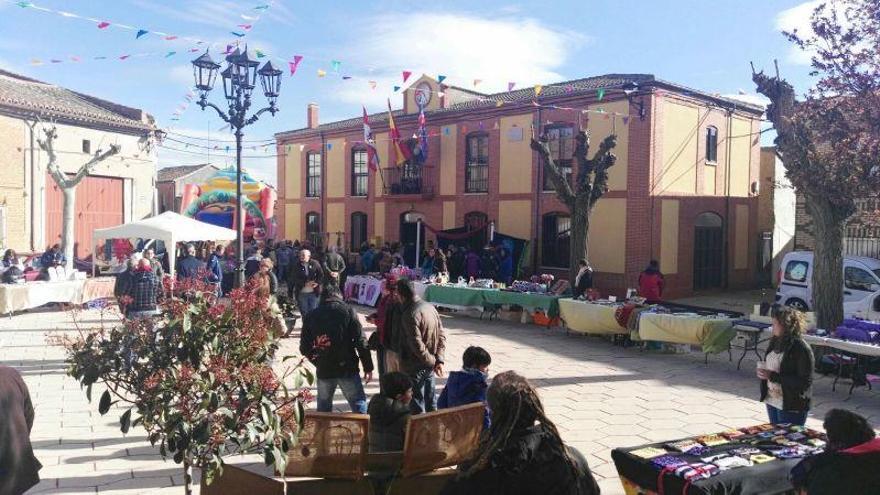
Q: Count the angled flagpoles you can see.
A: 3